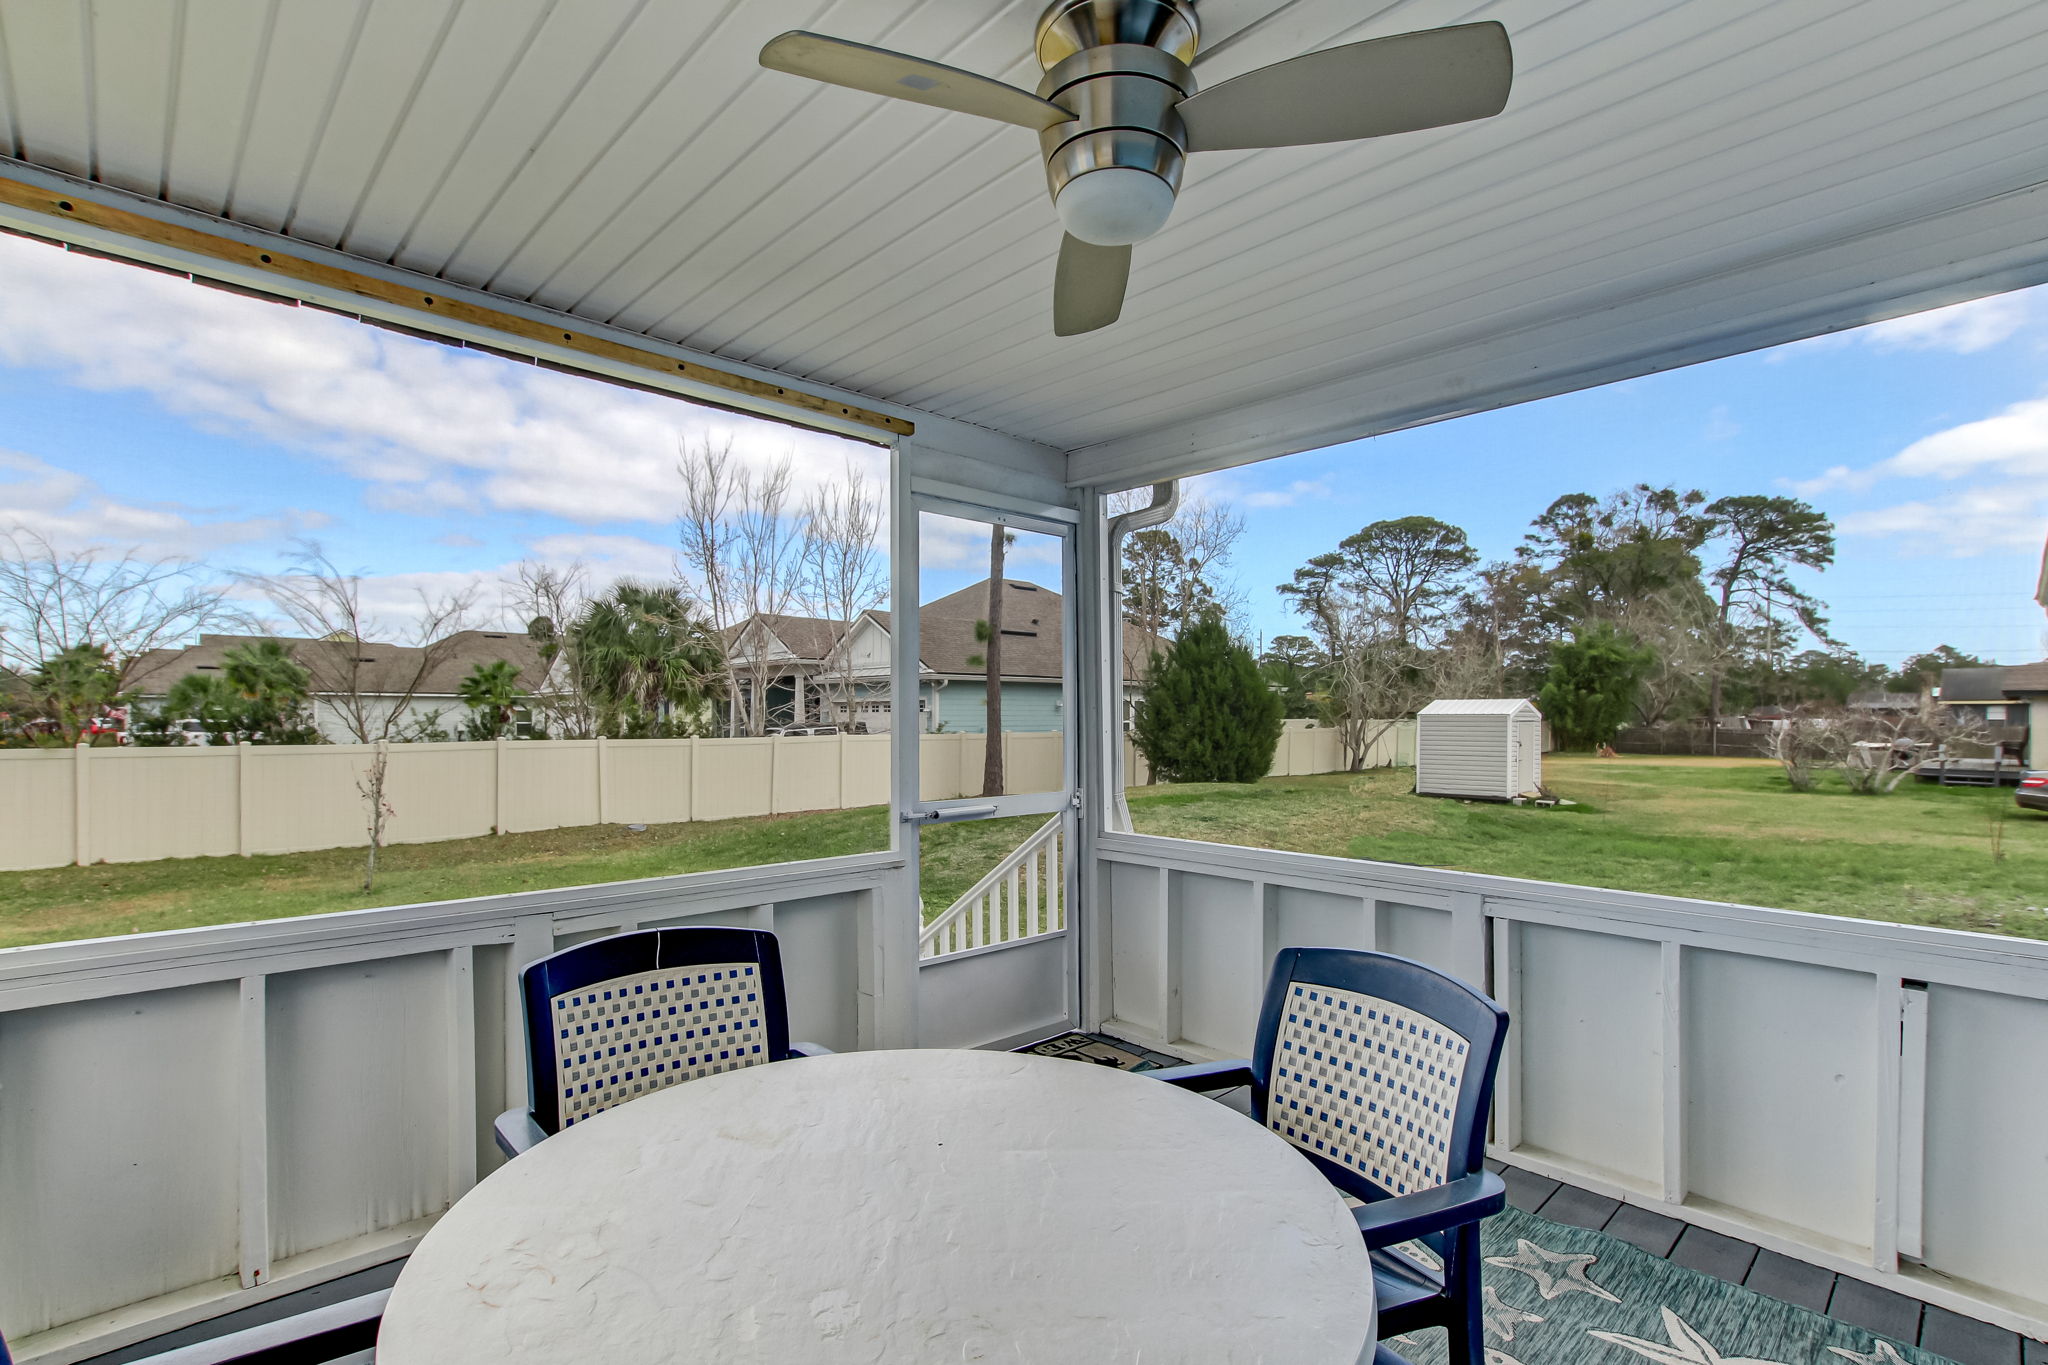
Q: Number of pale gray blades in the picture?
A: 3